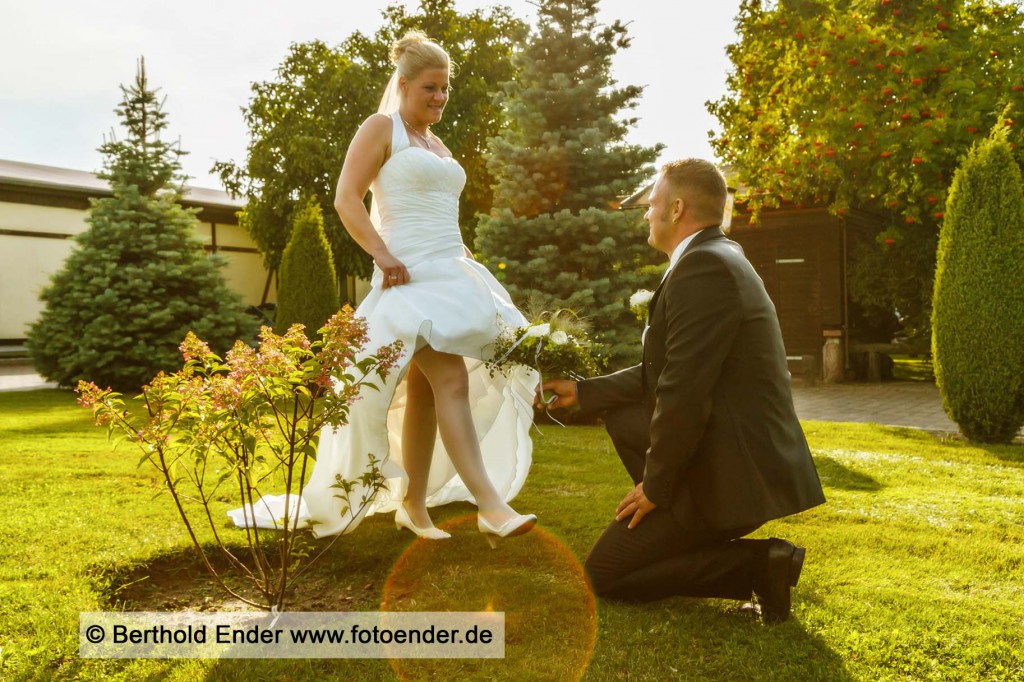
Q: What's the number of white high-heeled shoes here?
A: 2